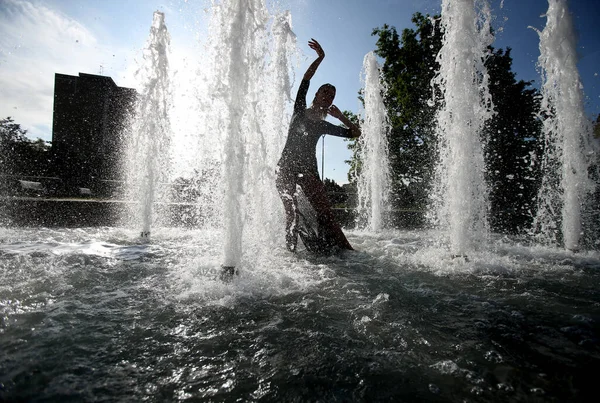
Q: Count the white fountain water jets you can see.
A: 6